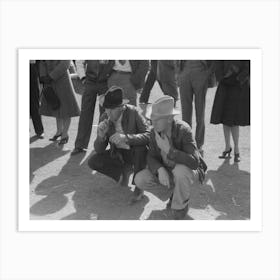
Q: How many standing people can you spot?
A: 7